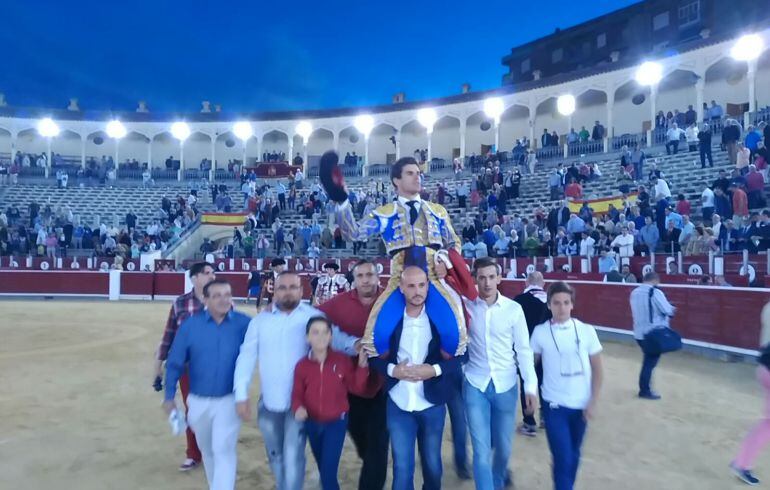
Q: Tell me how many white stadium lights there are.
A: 11